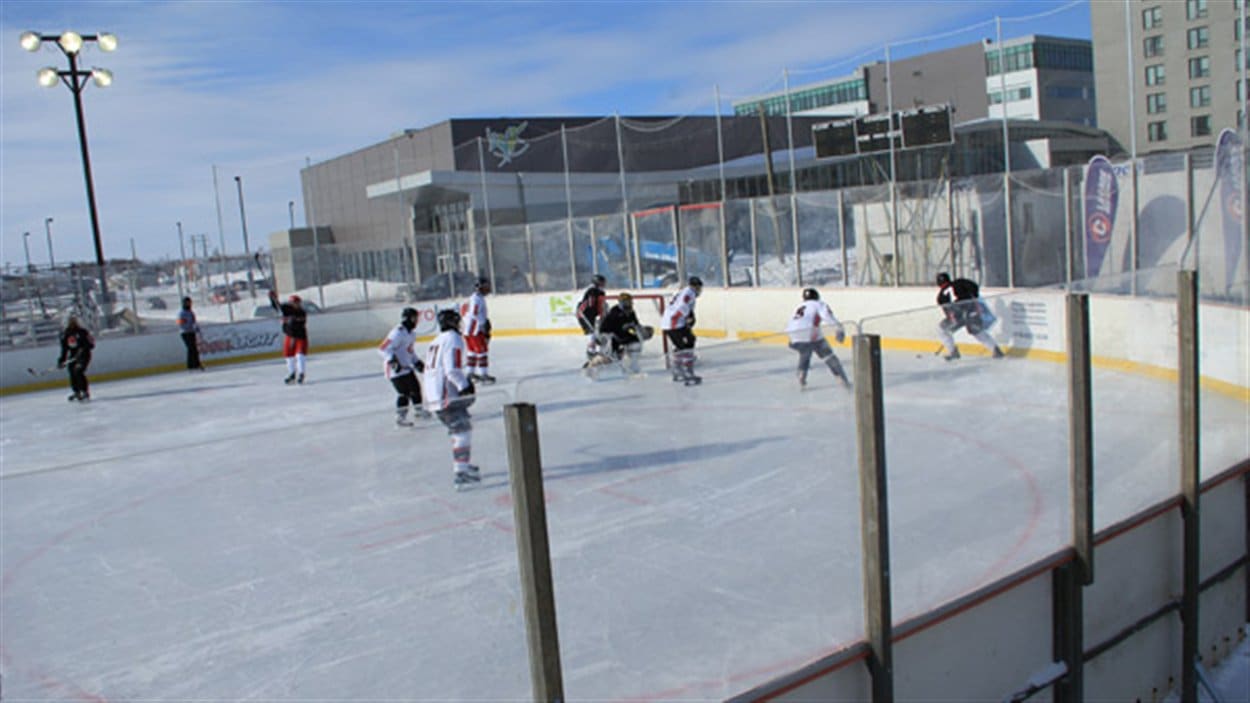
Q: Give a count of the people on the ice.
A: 11